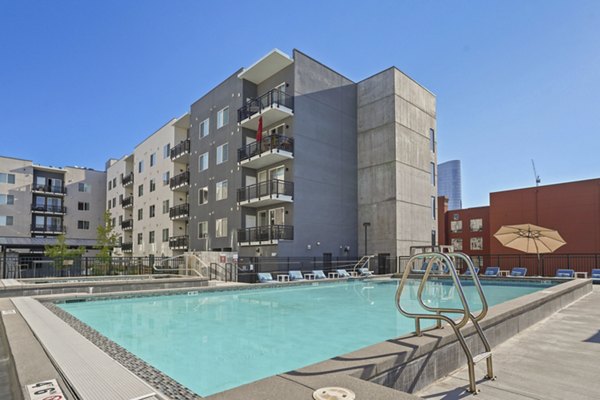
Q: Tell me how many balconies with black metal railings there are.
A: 15